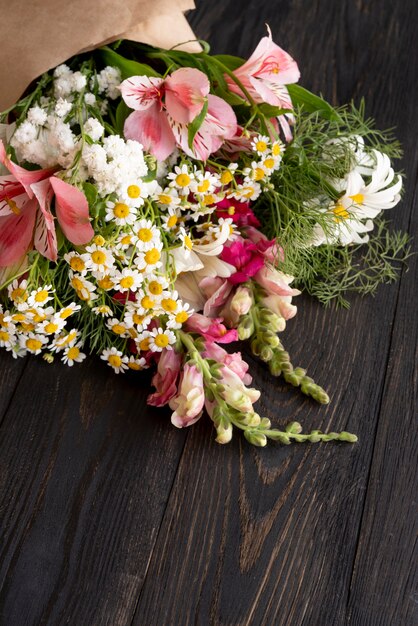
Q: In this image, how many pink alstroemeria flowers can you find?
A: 3